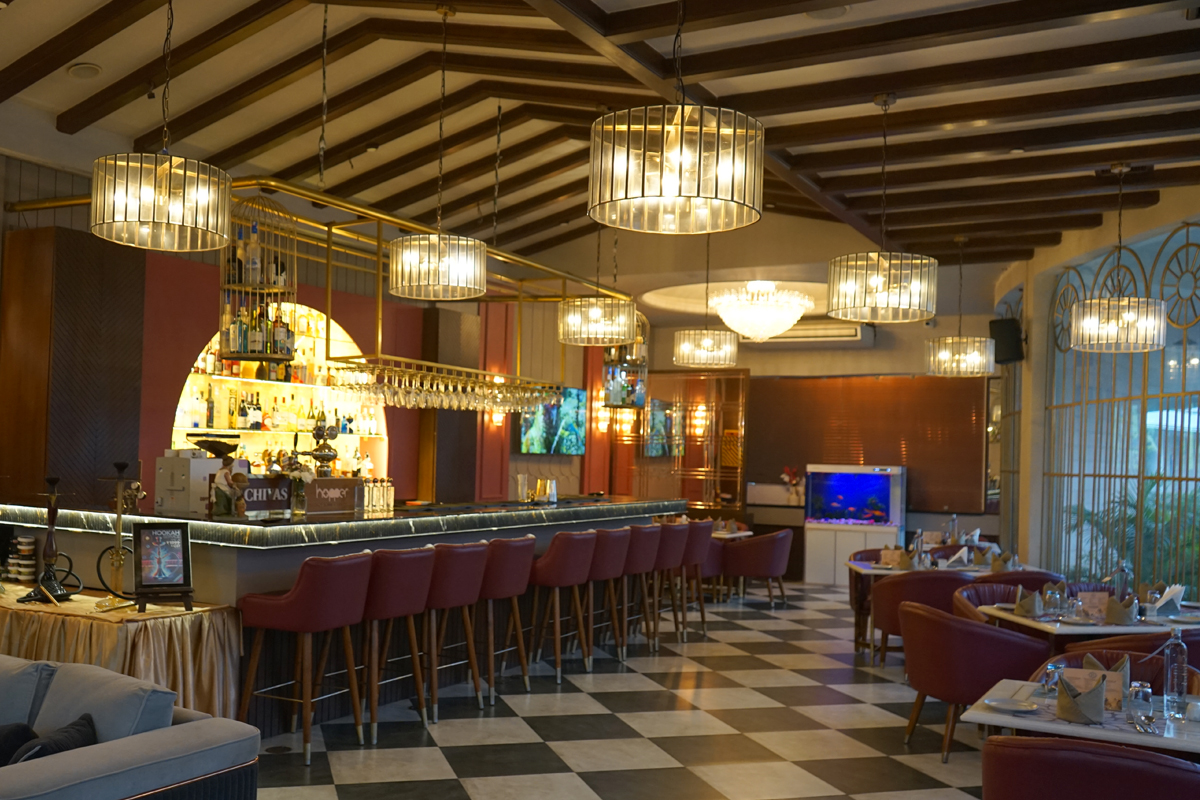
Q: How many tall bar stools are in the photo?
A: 9